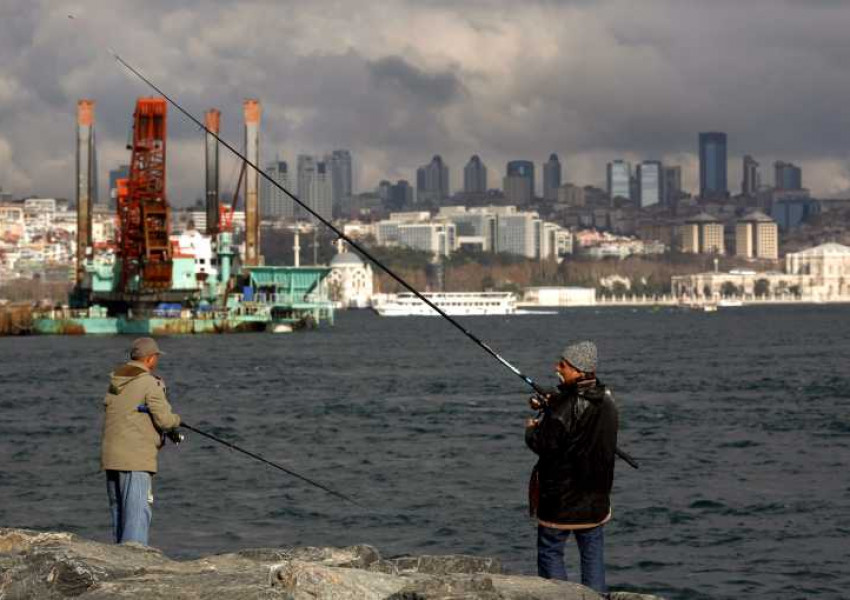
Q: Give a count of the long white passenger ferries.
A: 1